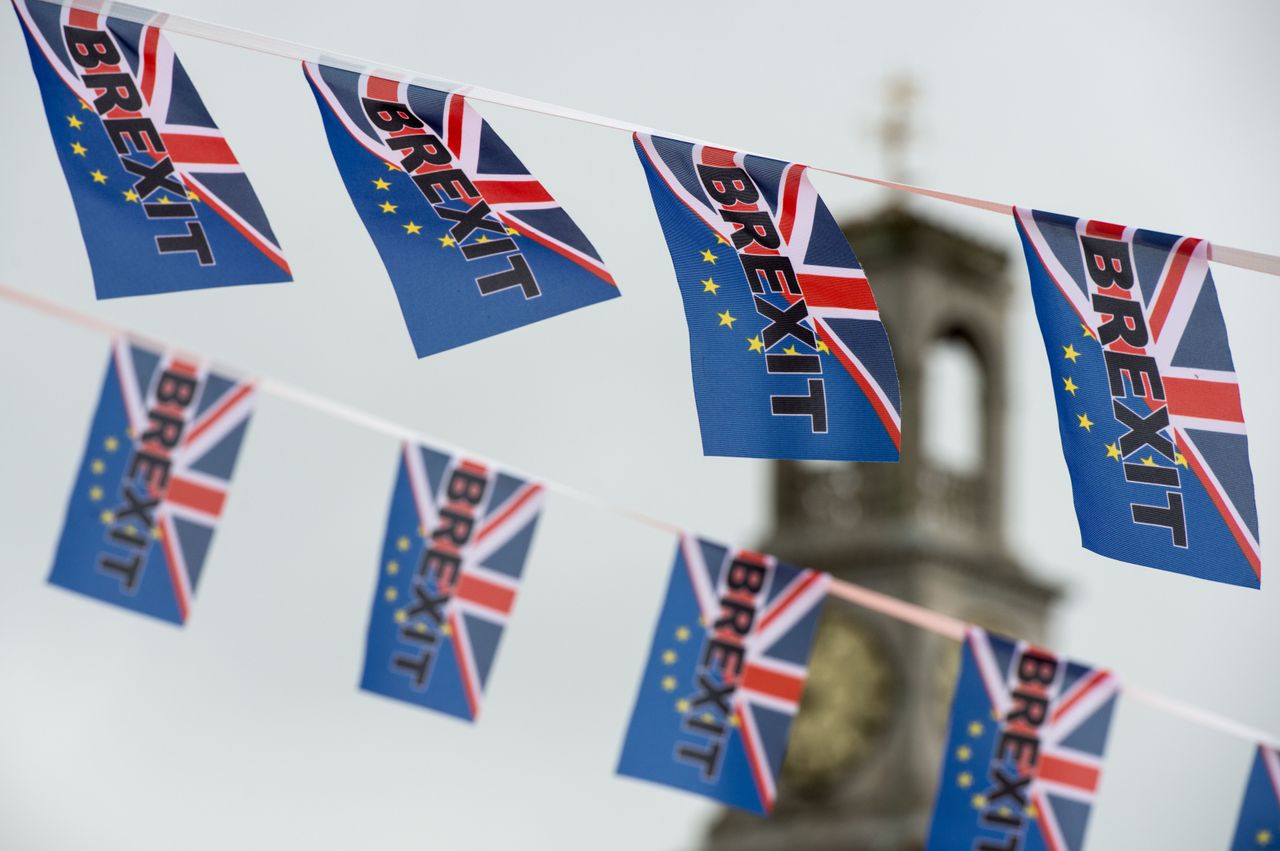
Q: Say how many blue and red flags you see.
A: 9